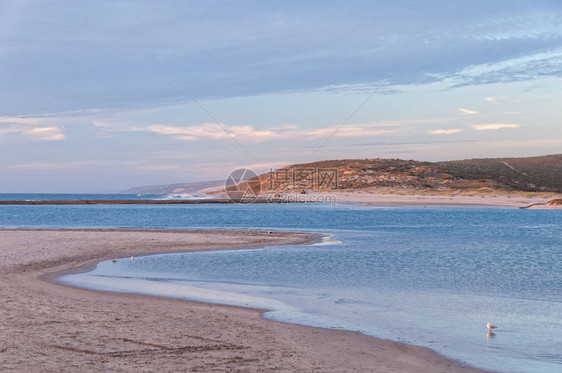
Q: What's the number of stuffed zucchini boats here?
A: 0